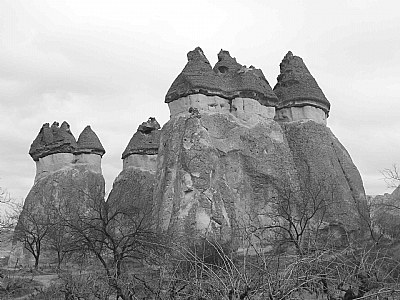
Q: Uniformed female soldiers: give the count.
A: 0